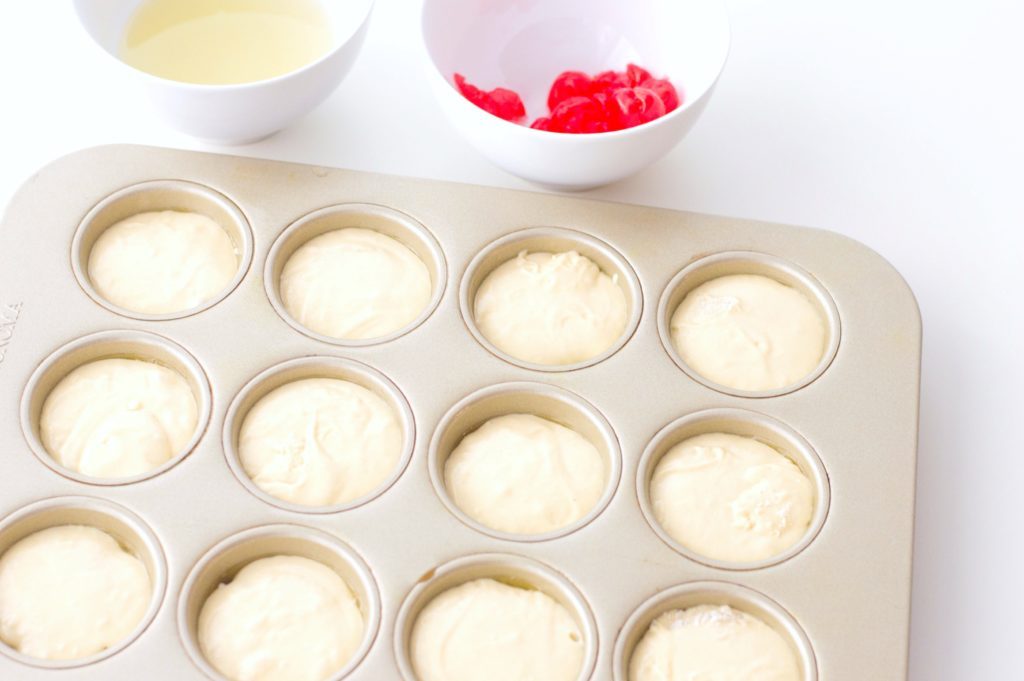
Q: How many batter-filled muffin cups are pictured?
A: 12